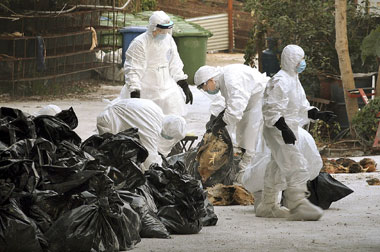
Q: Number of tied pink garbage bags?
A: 0